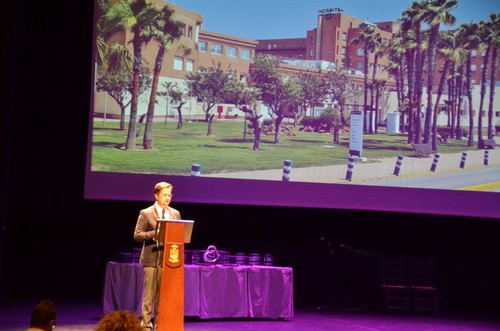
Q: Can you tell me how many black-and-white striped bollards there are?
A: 7